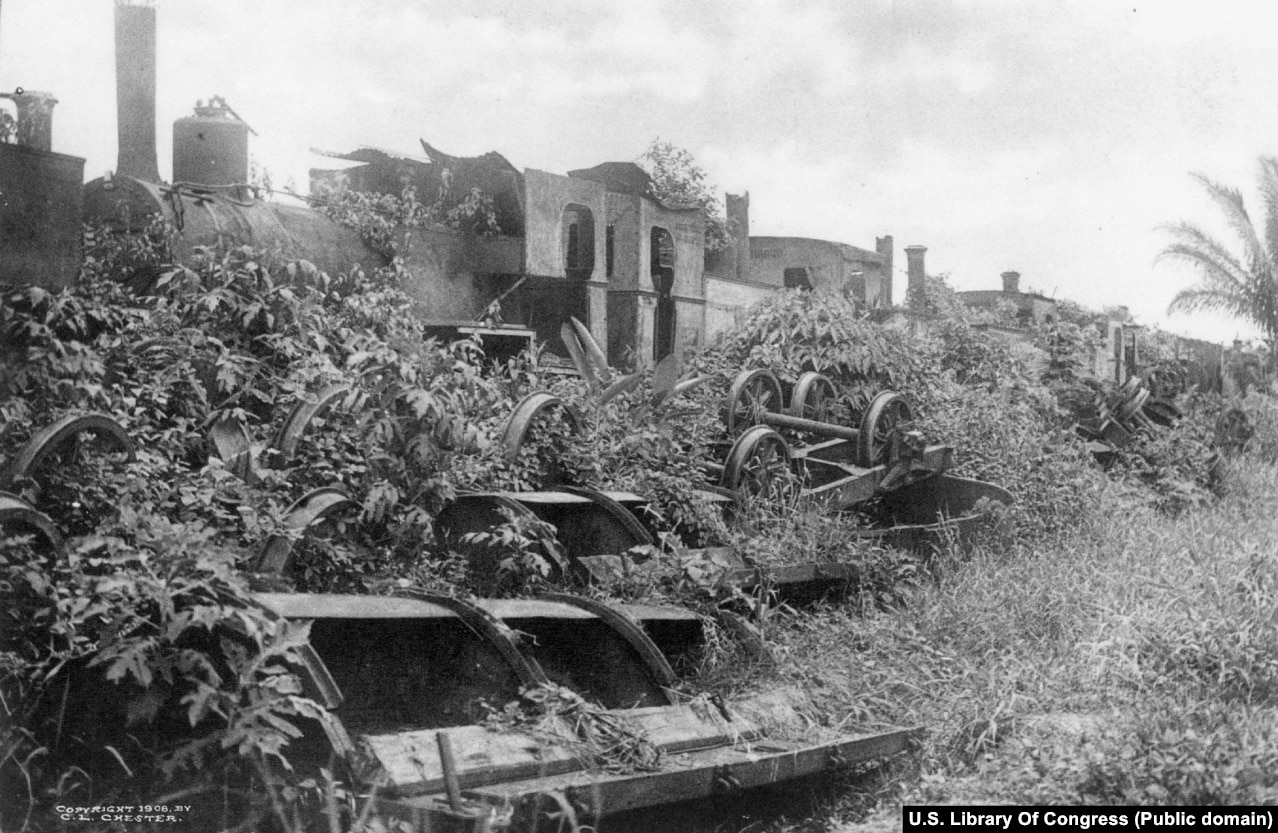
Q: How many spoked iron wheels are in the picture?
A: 4